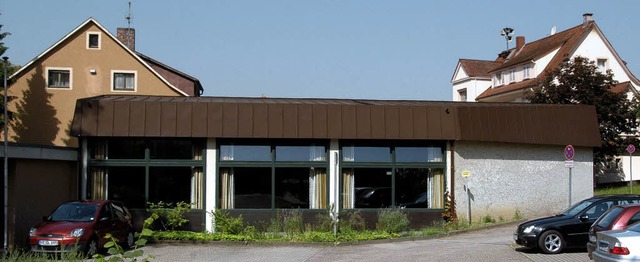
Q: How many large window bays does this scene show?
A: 3